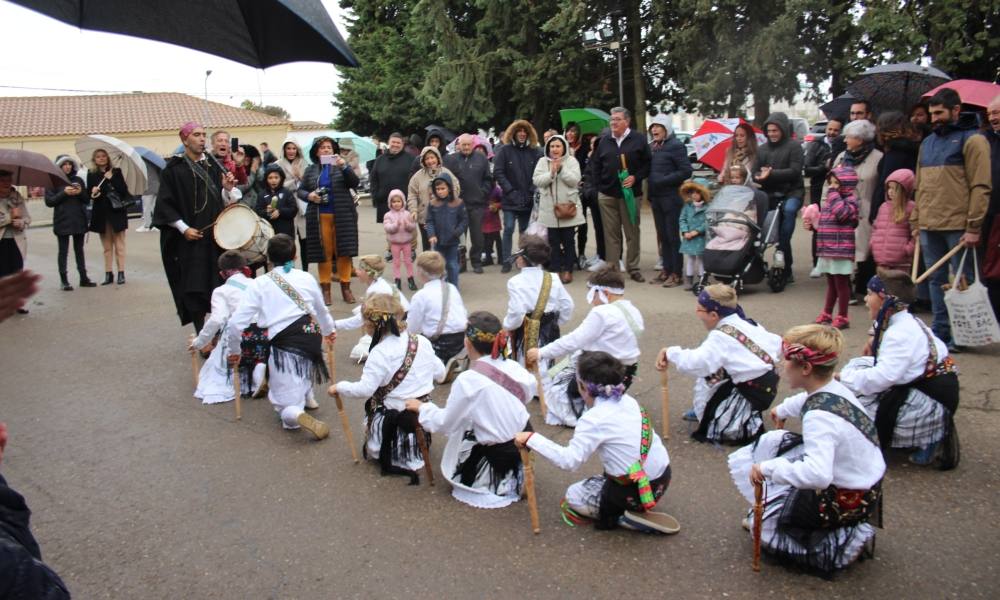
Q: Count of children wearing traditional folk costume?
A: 12